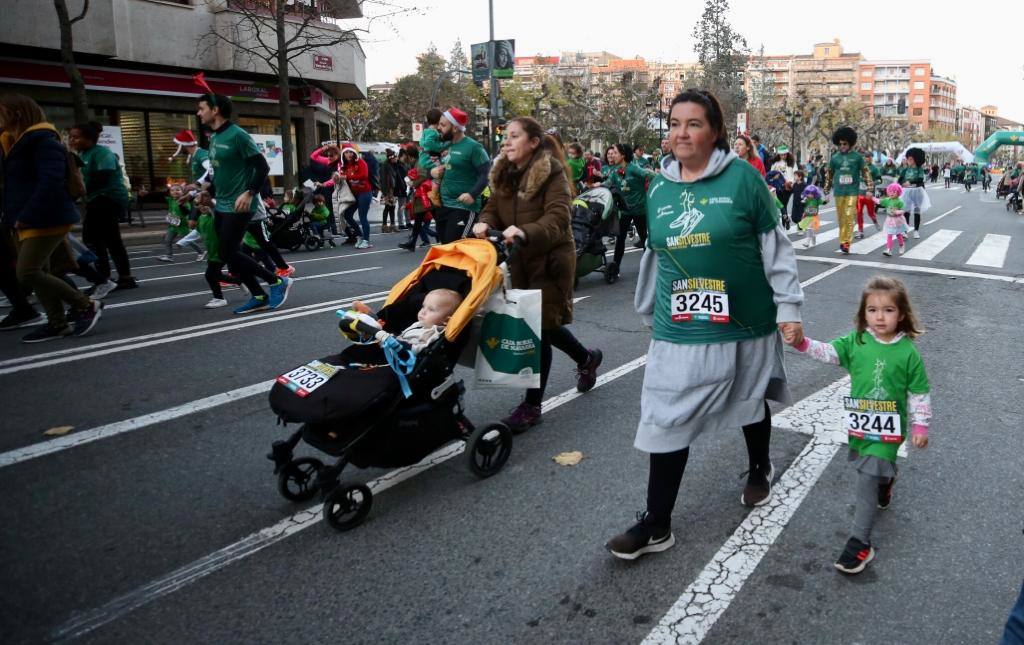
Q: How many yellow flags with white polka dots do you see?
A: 0